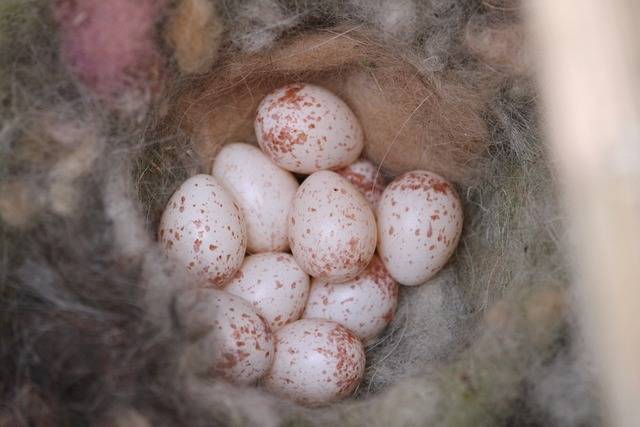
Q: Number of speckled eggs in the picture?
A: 10